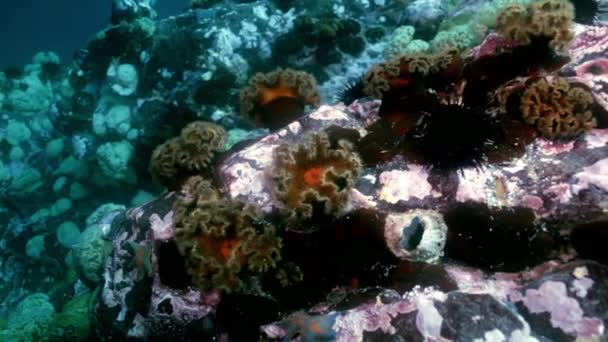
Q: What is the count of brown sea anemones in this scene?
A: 7